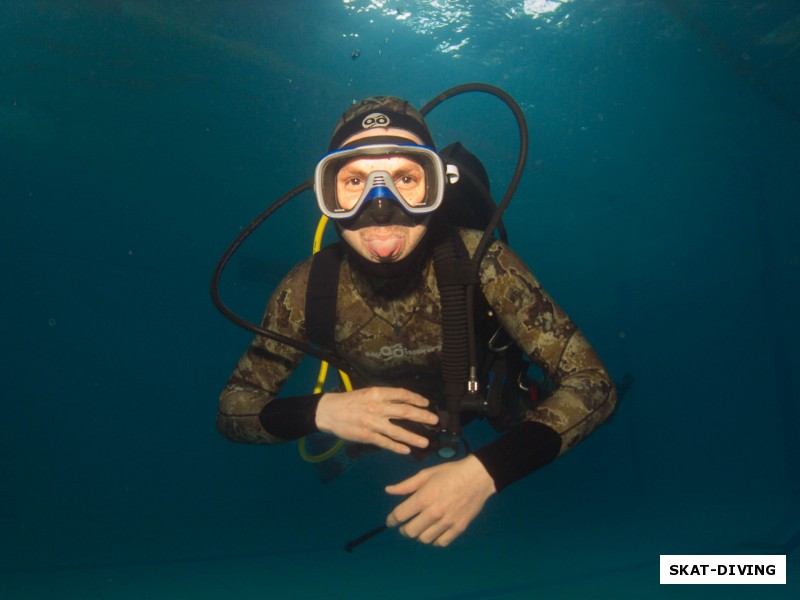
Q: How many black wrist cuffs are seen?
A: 2